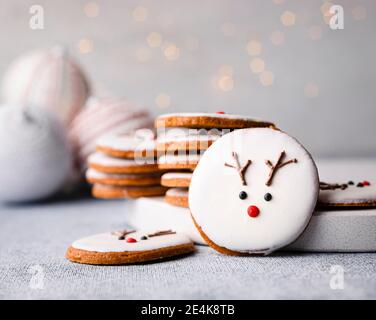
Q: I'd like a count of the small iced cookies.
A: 12